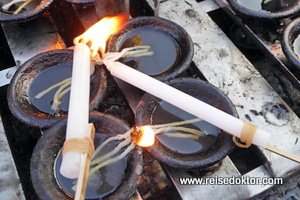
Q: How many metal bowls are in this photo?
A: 7